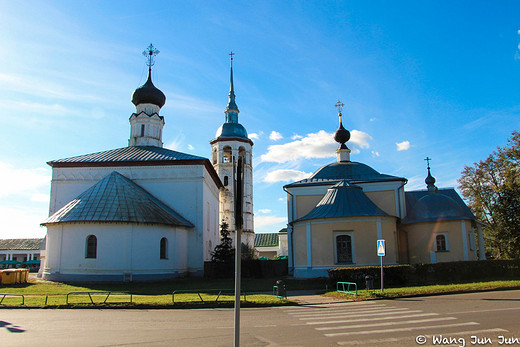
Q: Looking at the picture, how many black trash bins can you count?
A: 2